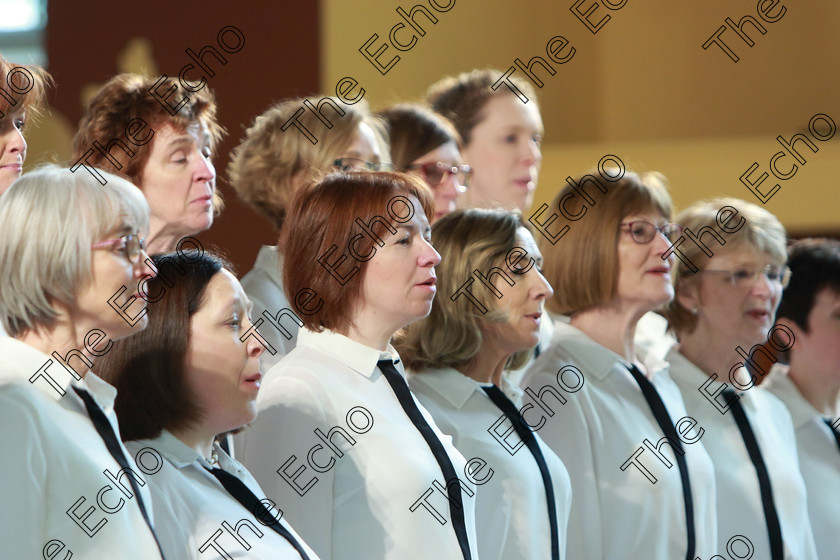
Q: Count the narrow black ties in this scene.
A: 7